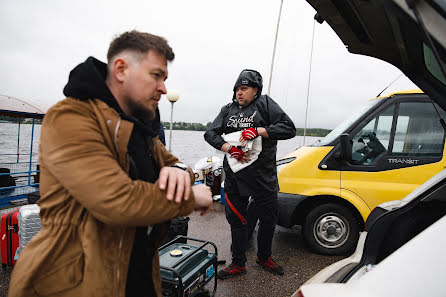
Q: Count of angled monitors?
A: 0